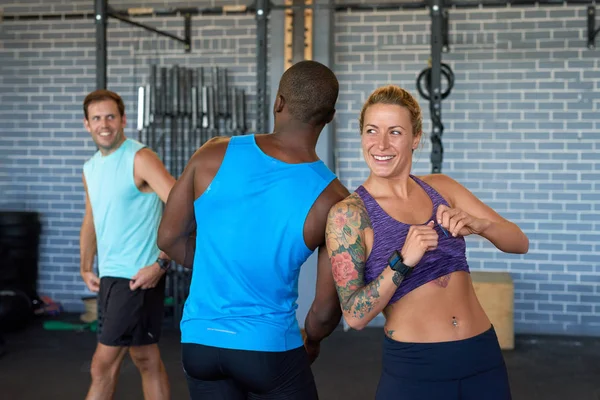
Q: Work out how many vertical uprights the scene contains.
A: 3